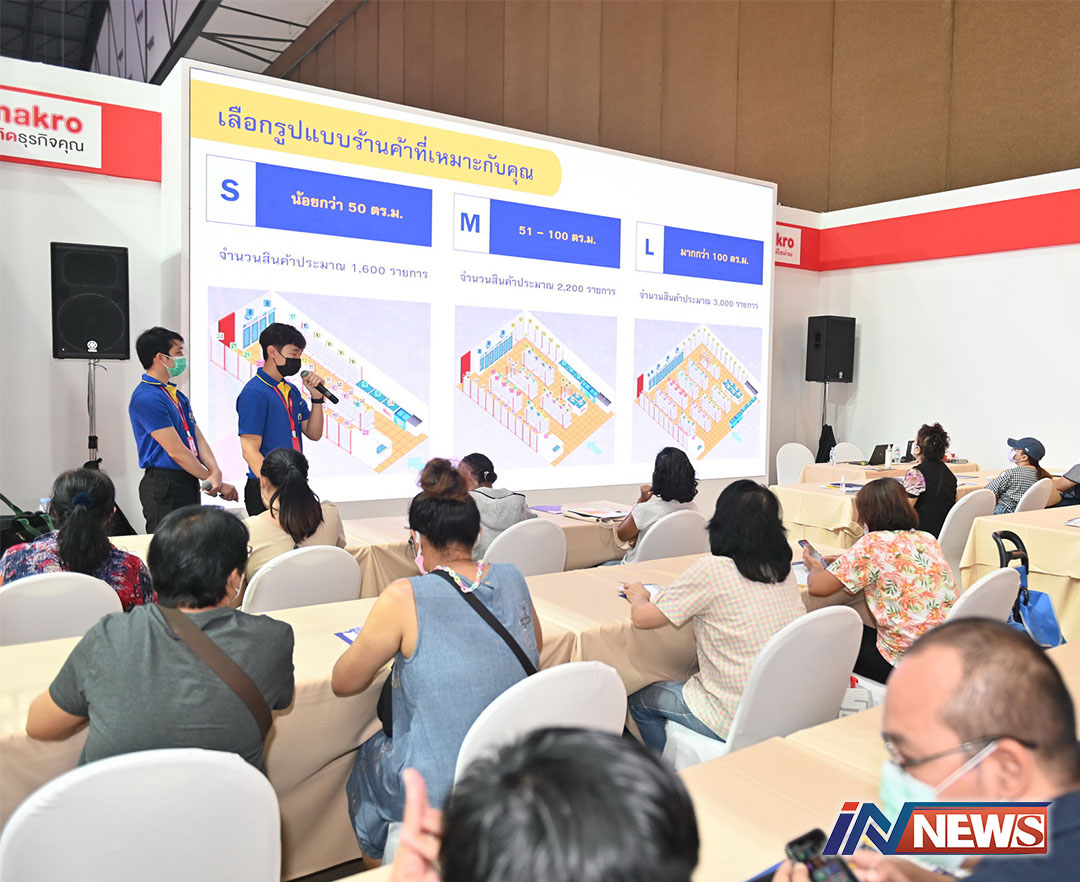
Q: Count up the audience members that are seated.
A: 13